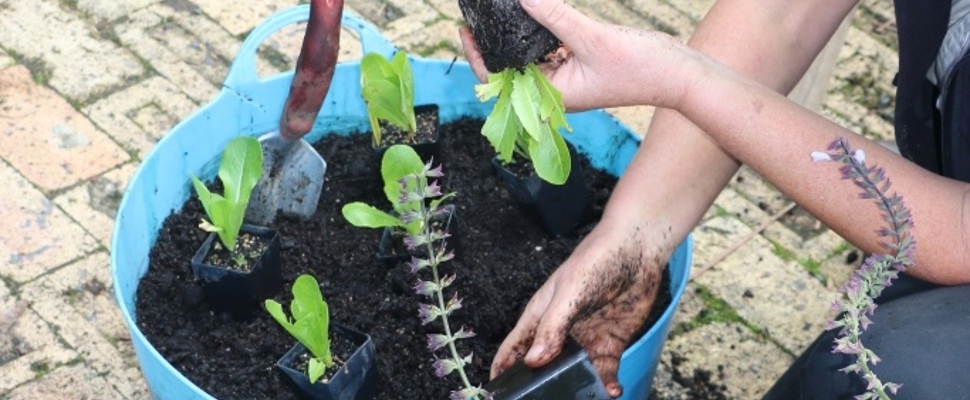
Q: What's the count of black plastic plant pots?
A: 6